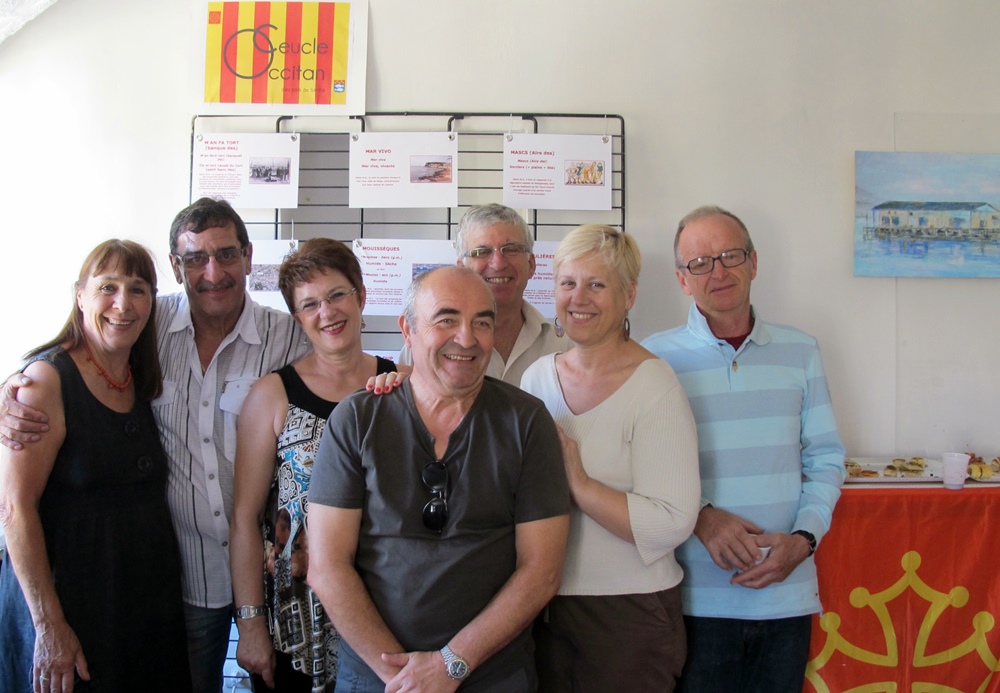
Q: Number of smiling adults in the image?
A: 7